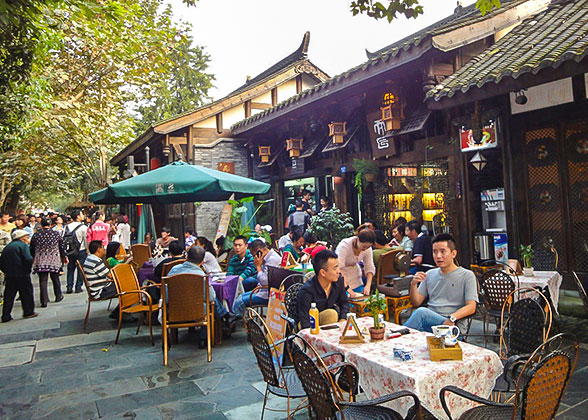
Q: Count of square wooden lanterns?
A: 4